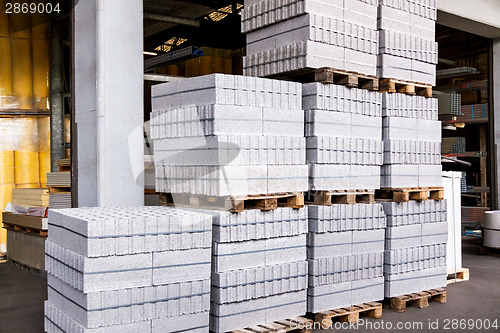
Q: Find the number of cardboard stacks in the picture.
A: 9